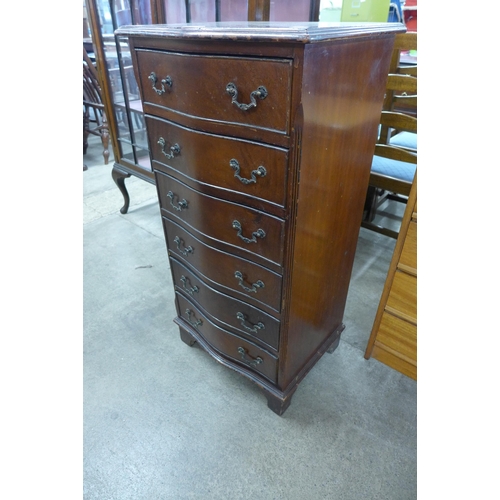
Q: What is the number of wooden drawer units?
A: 2